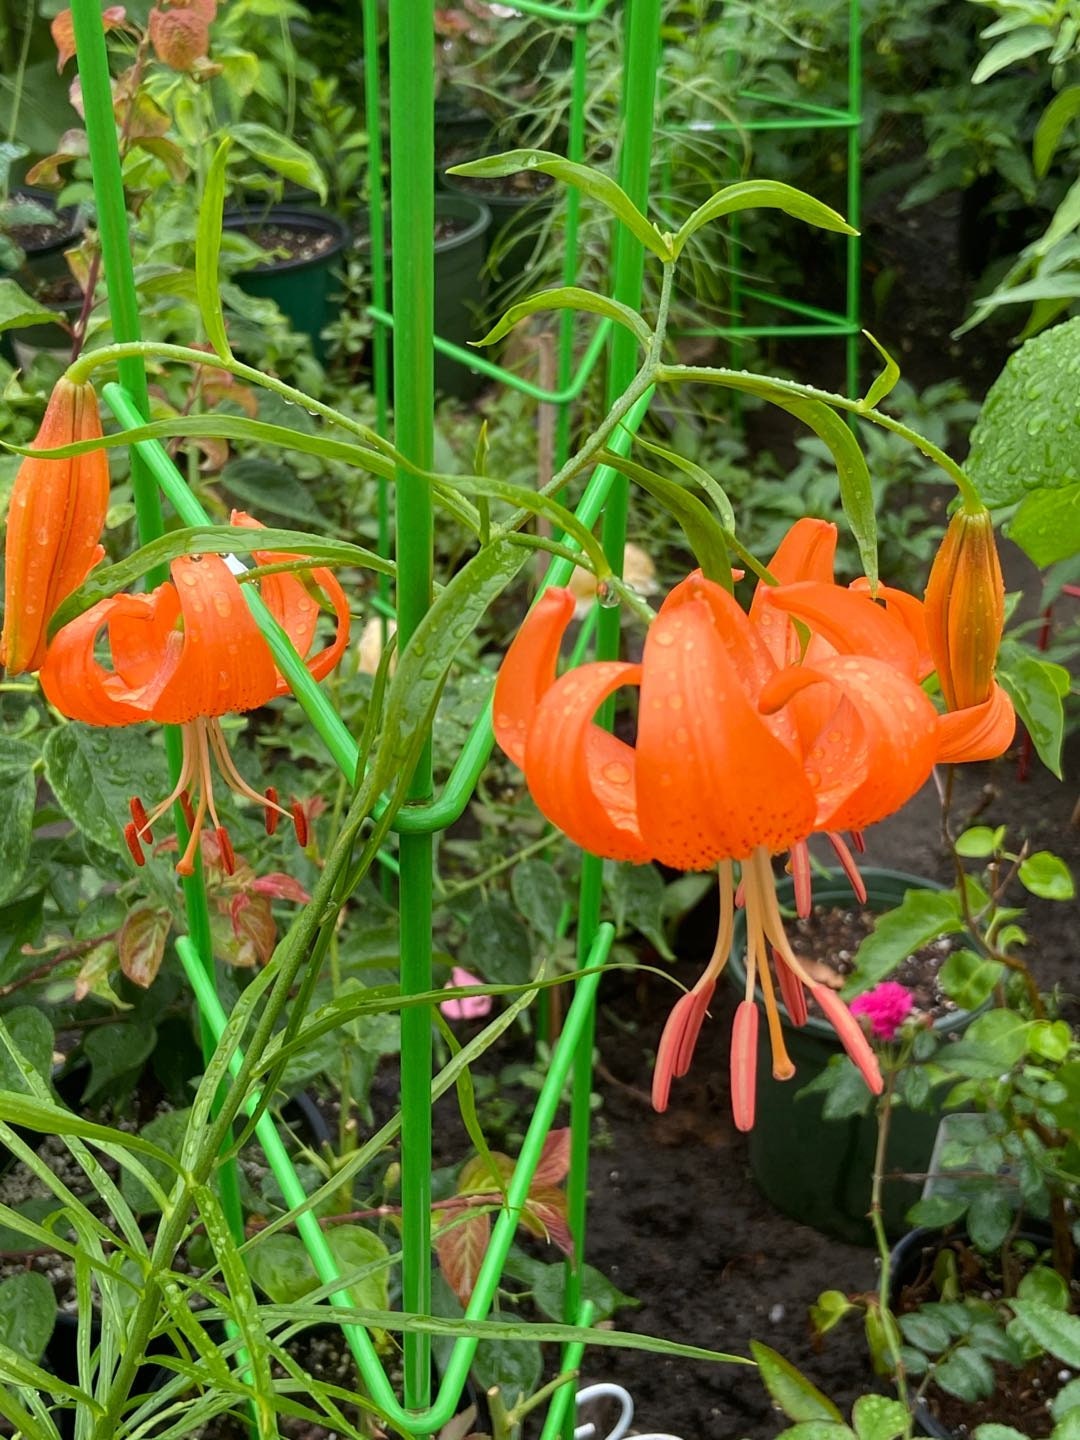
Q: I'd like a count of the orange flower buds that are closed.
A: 2